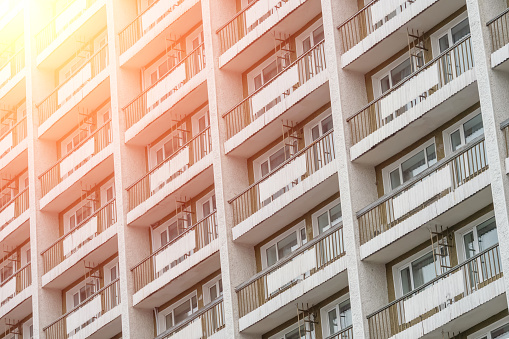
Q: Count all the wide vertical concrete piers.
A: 5